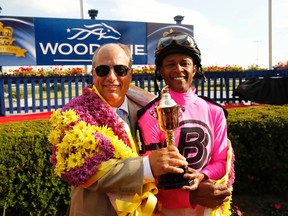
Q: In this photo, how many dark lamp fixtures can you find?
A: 2